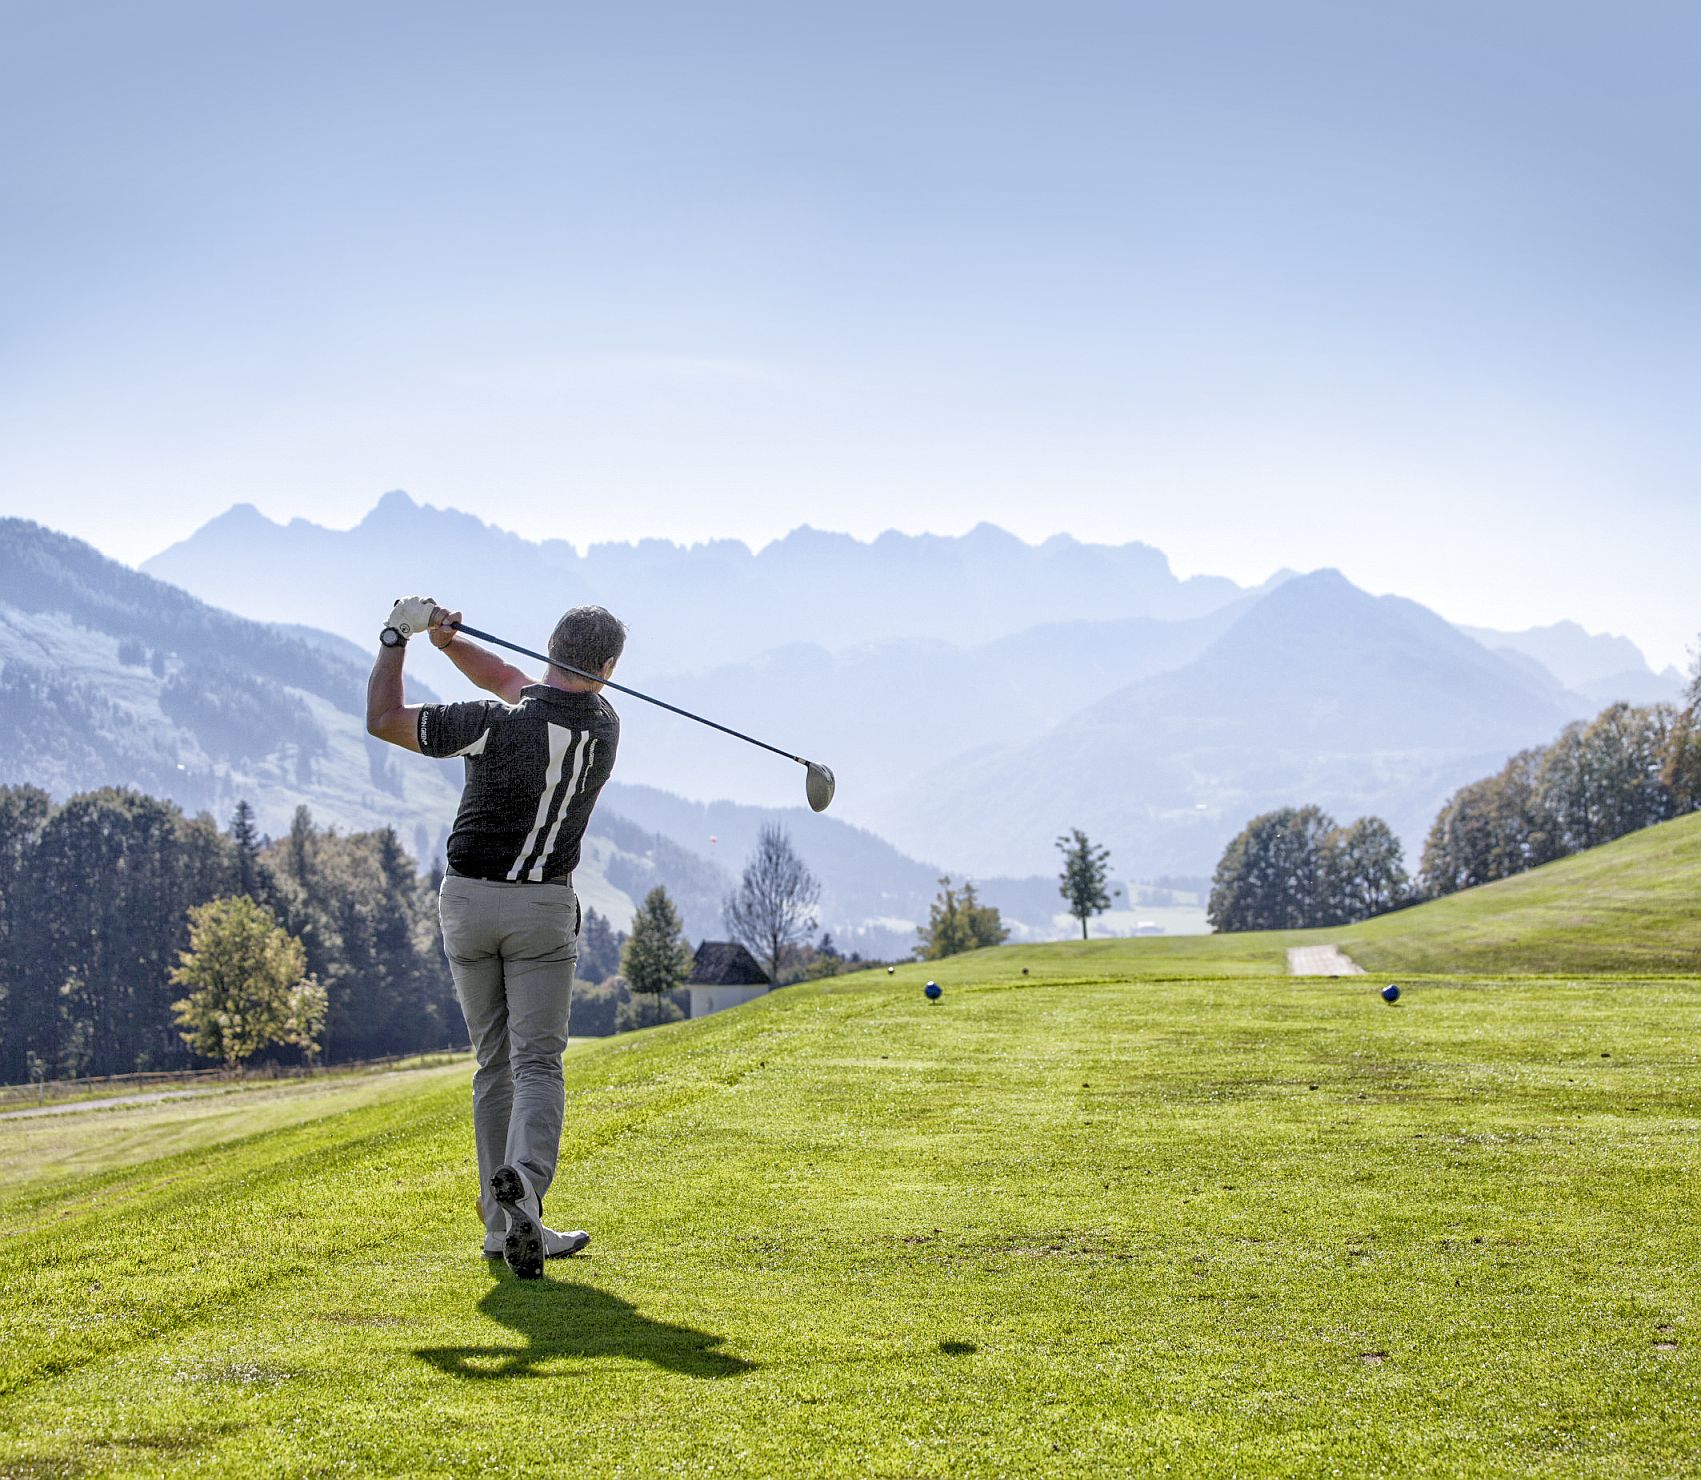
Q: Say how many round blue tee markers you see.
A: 2